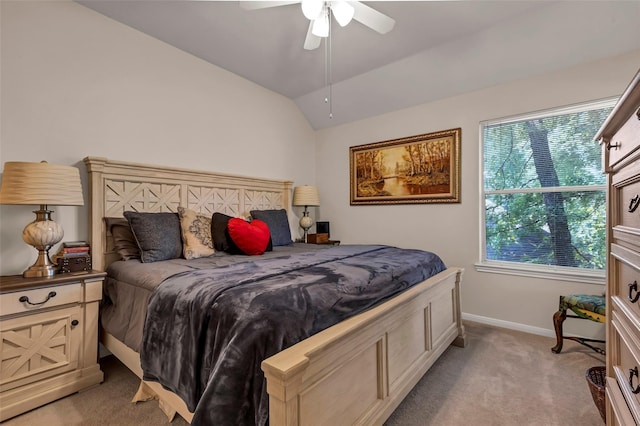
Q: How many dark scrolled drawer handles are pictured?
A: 4